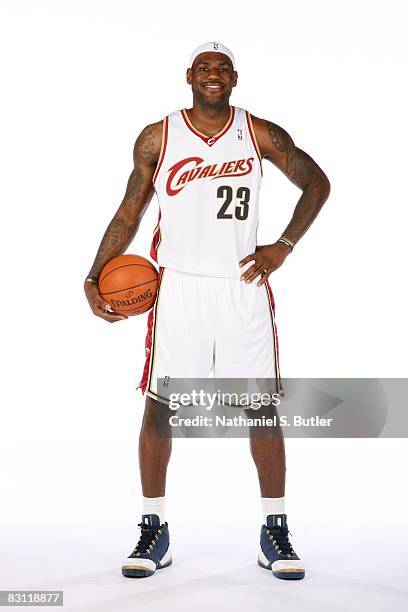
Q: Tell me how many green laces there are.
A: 0